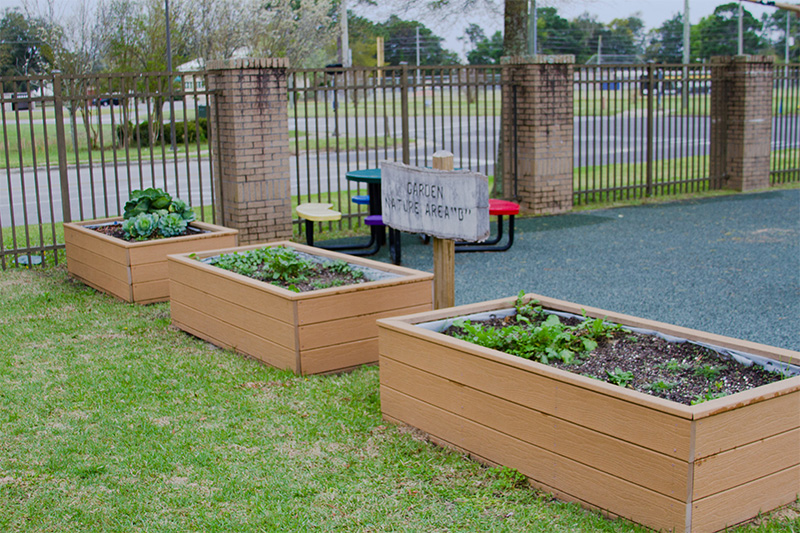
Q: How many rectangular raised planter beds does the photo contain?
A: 3